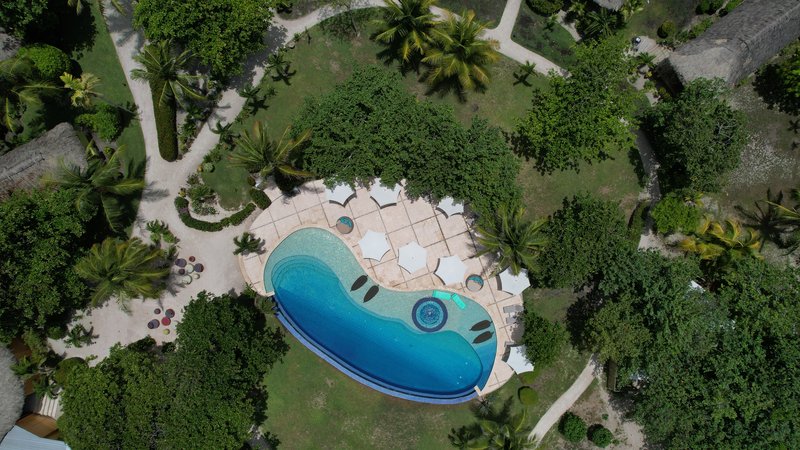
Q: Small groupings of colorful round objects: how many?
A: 2